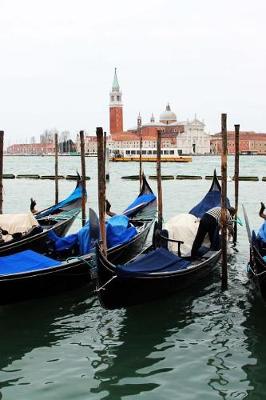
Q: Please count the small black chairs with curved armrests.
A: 1